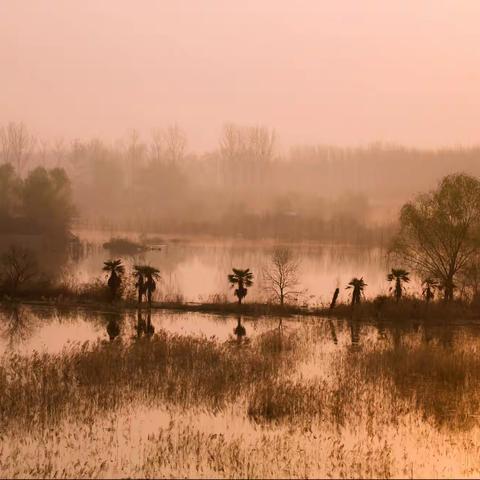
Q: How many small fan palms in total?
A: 7